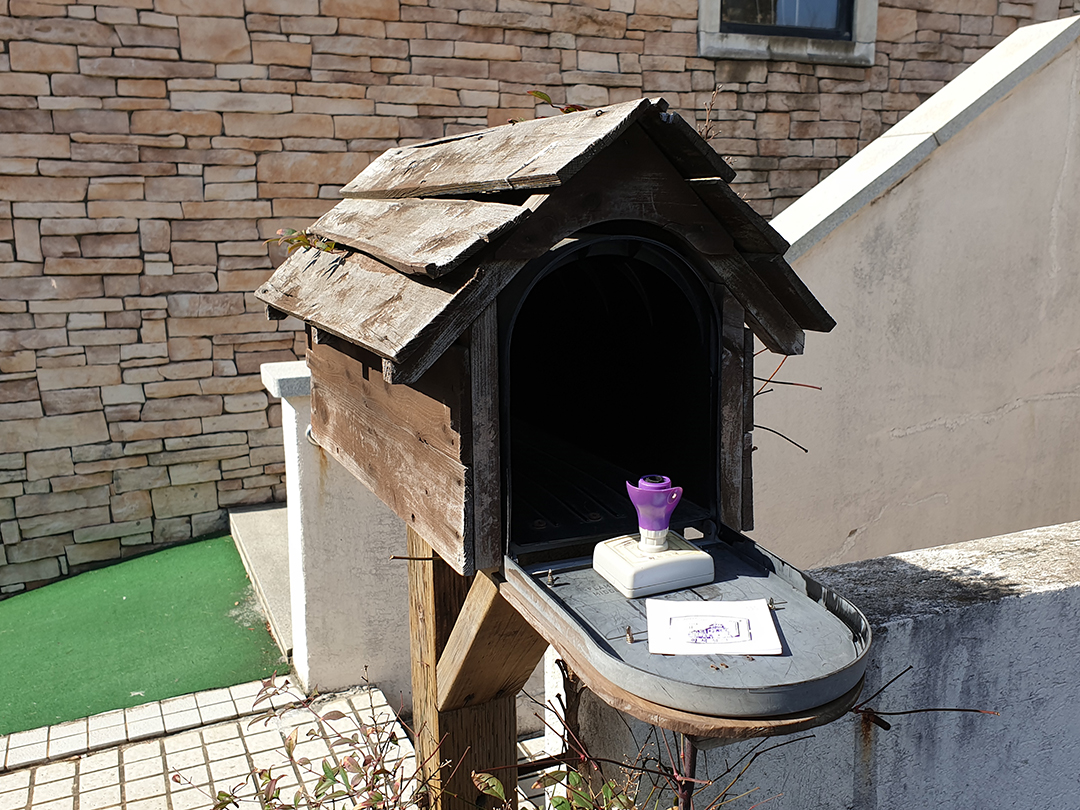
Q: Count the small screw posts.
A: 3